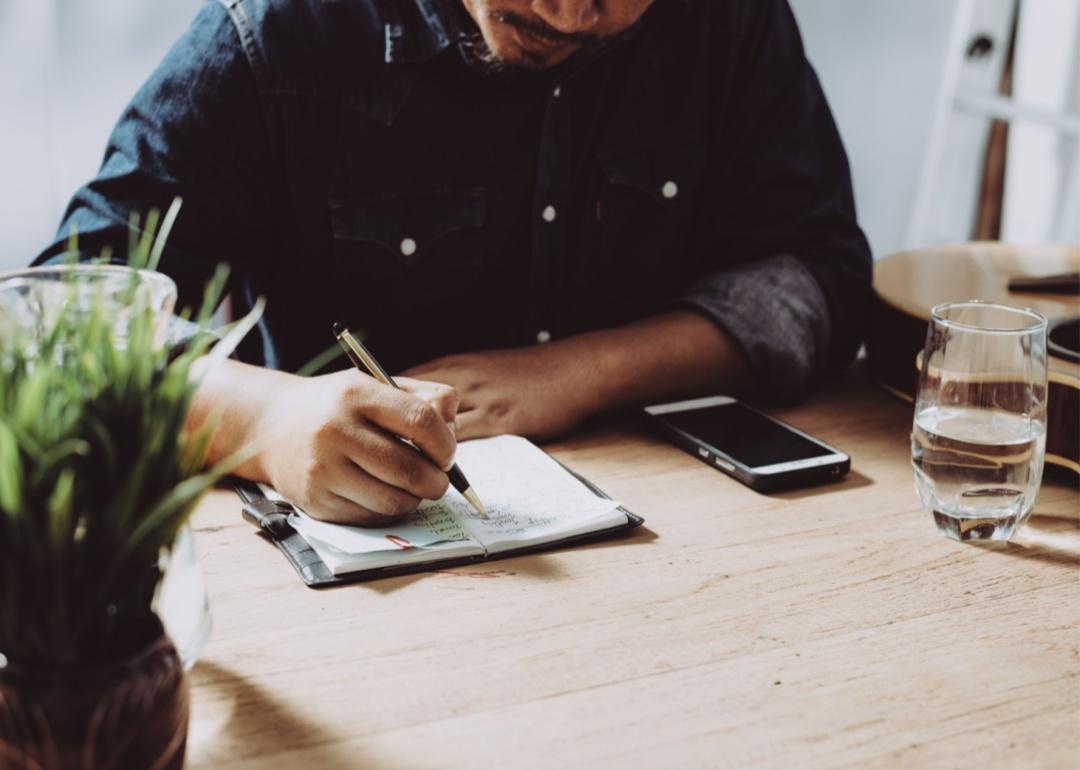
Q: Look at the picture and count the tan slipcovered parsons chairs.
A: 0